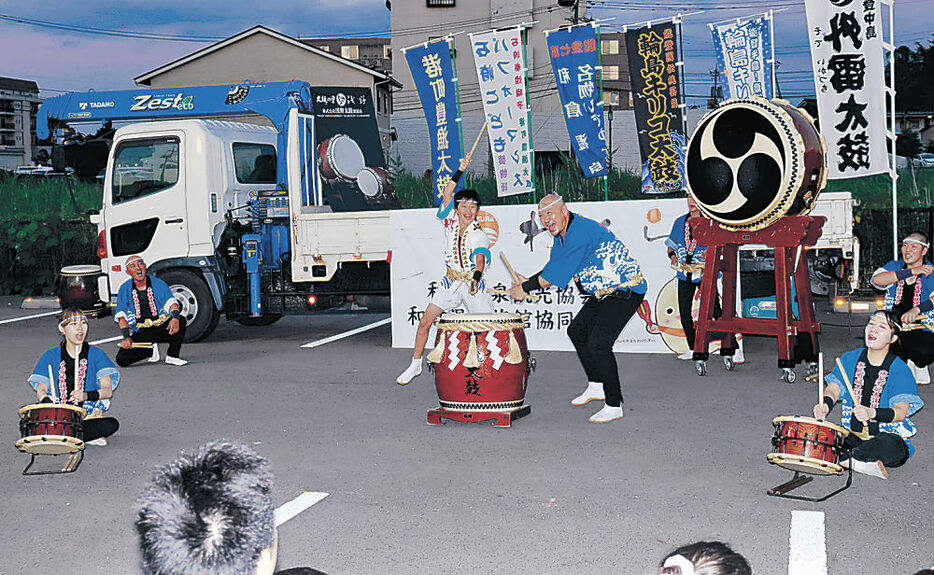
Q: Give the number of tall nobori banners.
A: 6